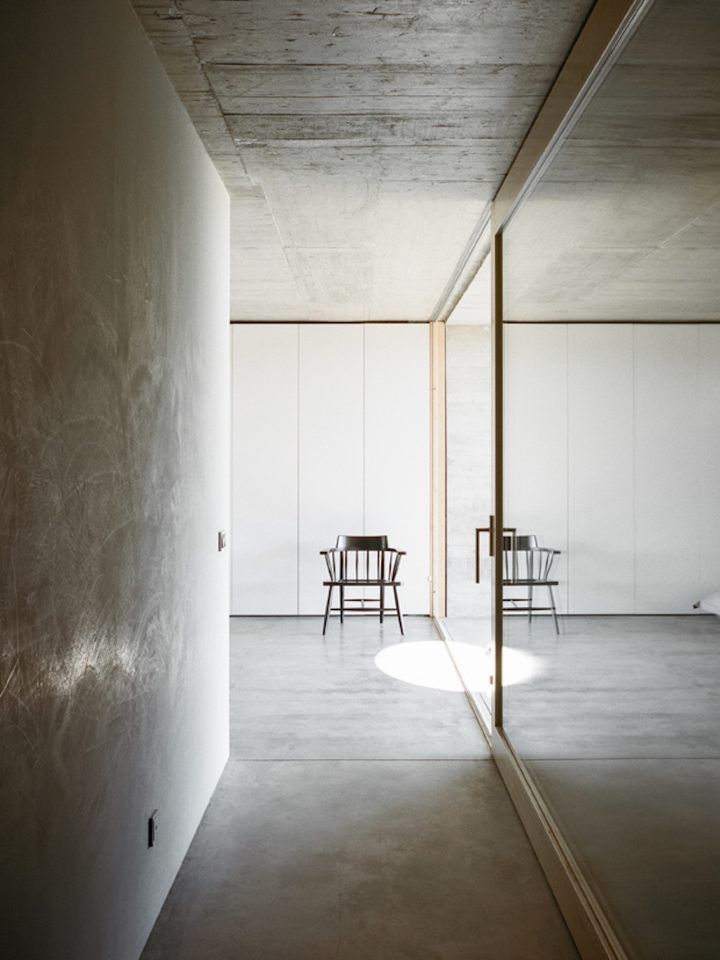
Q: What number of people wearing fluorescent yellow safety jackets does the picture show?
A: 0